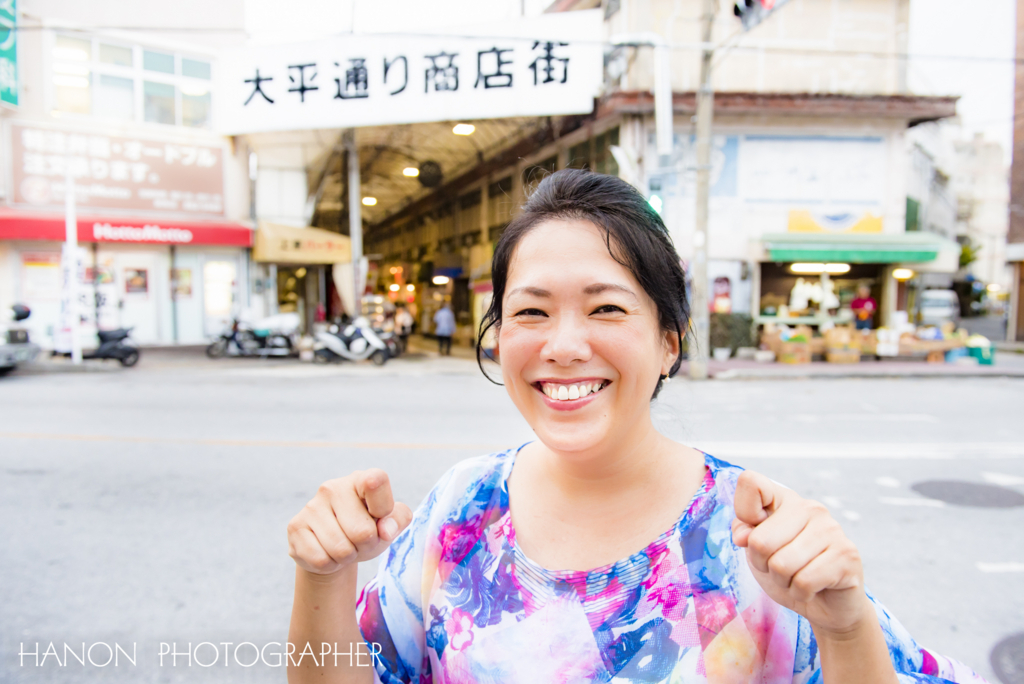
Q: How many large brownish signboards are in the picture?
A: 1